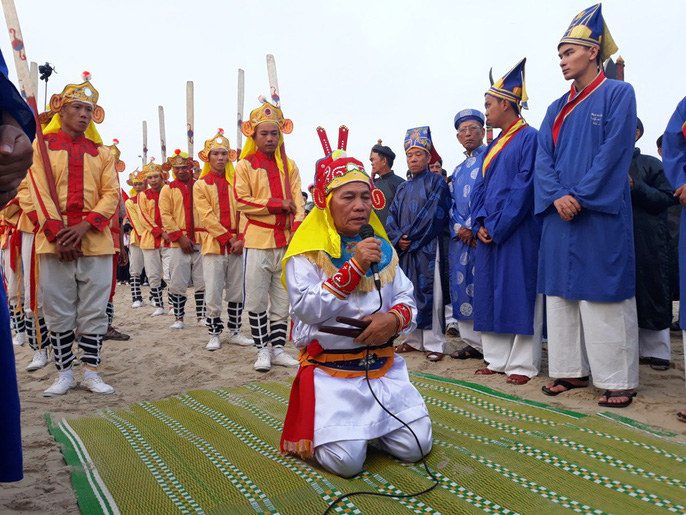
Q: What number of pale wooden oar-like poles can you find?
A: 7